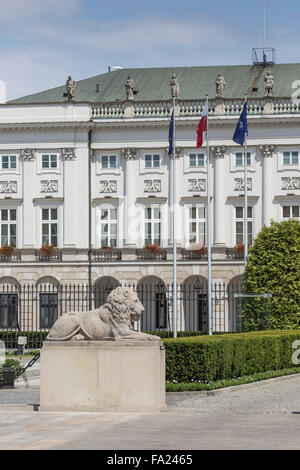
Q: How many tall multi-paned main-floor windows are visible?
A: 7